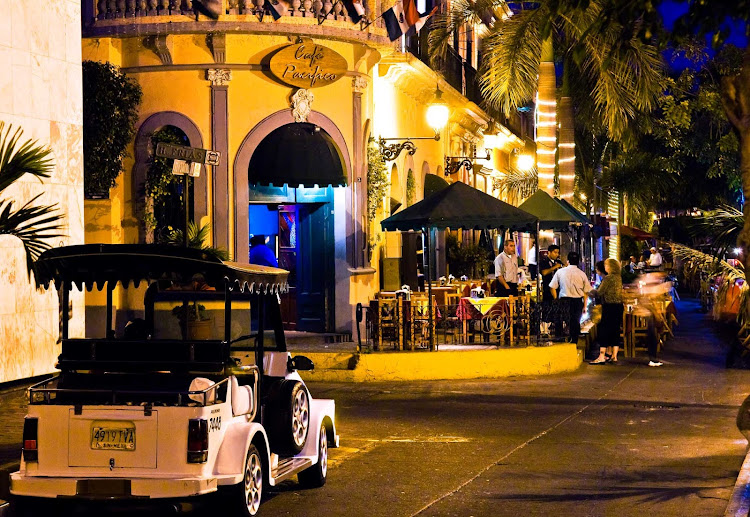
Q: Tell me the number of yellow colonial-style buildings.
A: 1